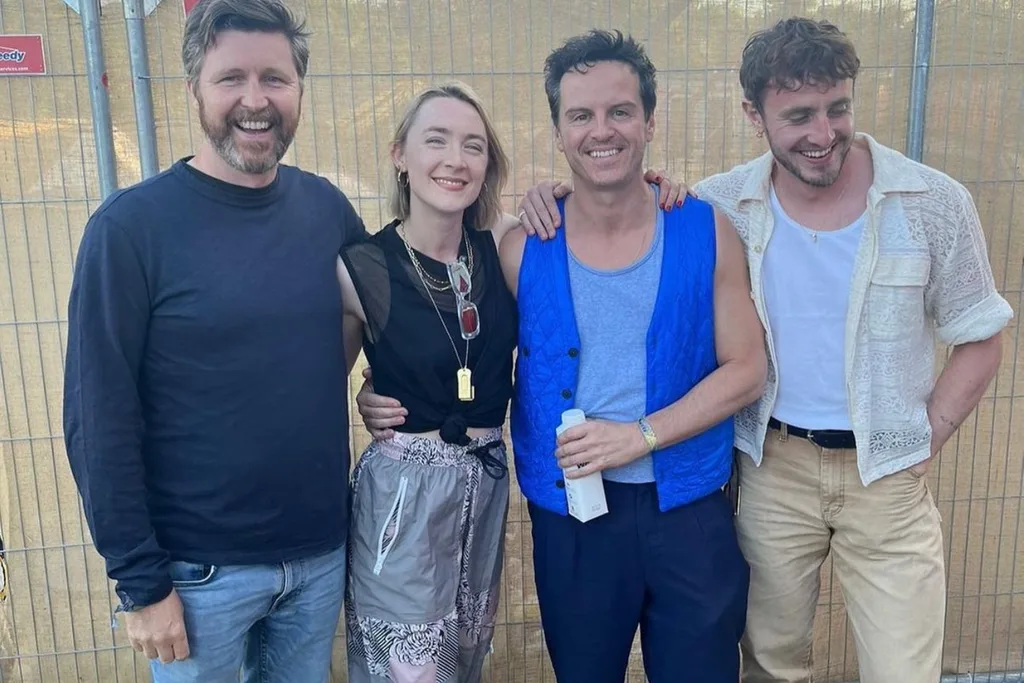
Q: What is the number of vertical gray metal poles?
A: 3